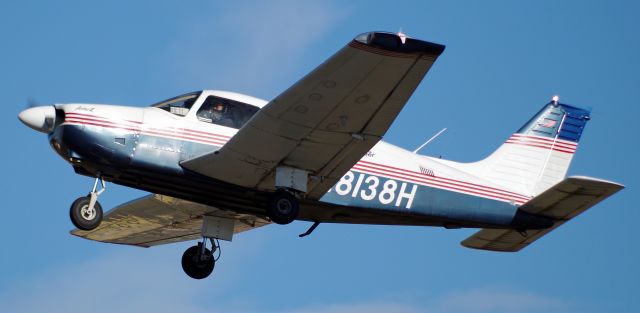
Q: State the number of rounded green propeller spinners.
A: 0